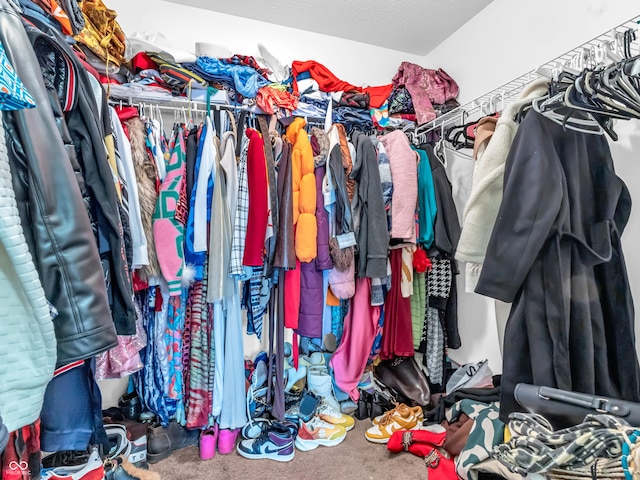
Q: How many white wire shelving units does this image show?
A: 2